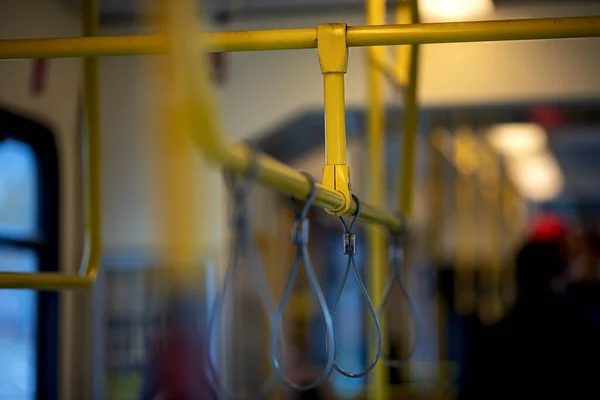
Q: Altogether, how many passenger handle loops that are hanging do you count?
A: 4